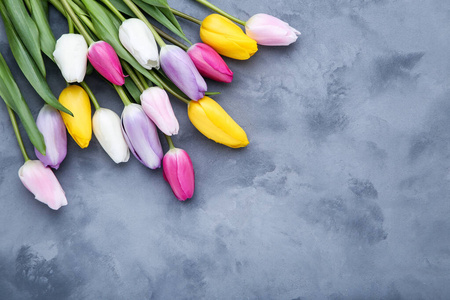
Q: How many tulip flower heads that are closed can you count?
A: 15